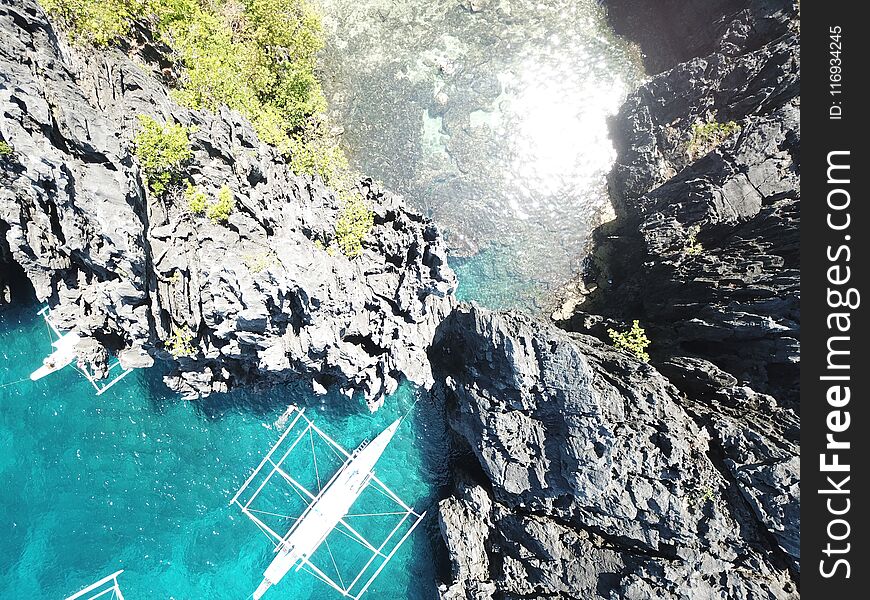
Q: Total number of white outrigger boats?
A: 3